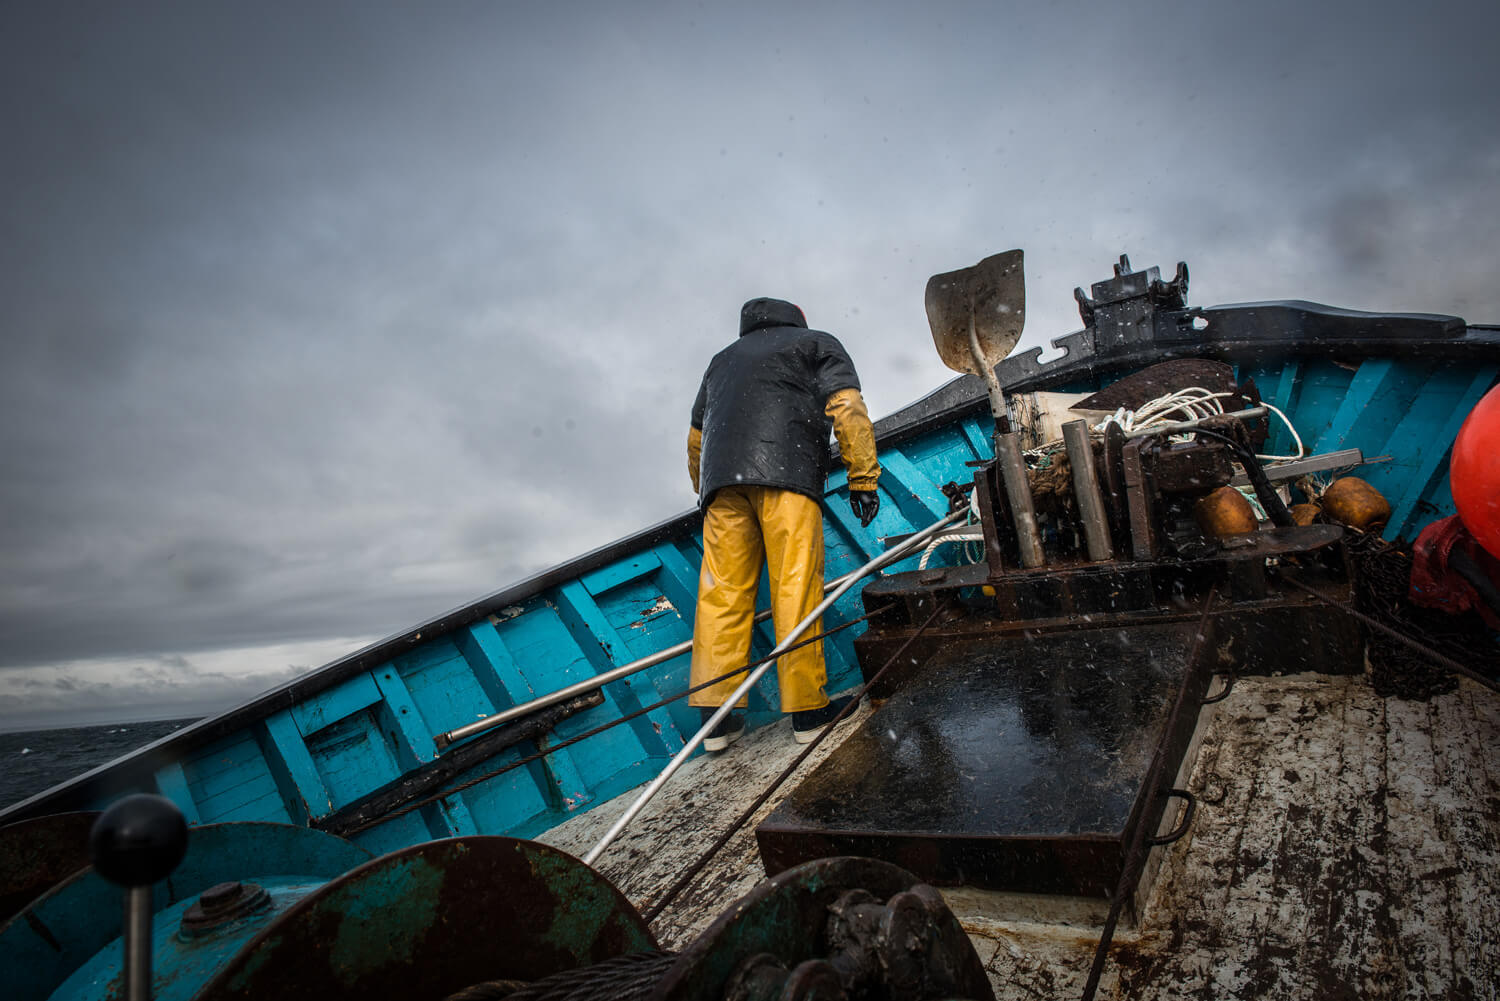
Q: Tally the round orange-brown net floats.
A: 3